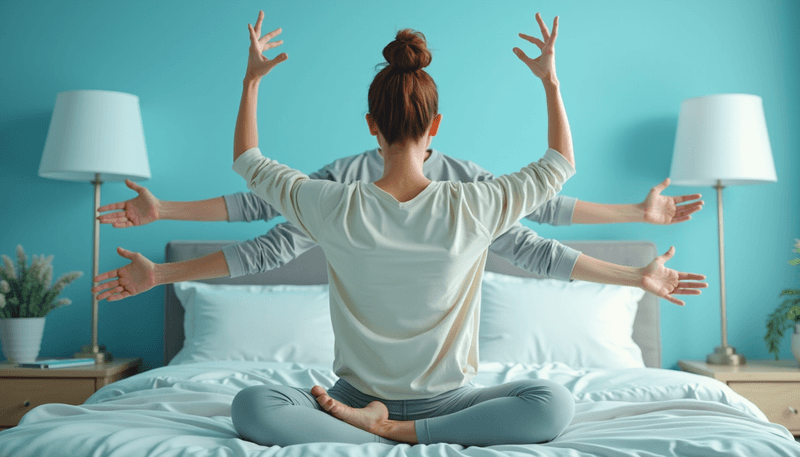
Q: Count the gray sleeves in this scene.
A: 4